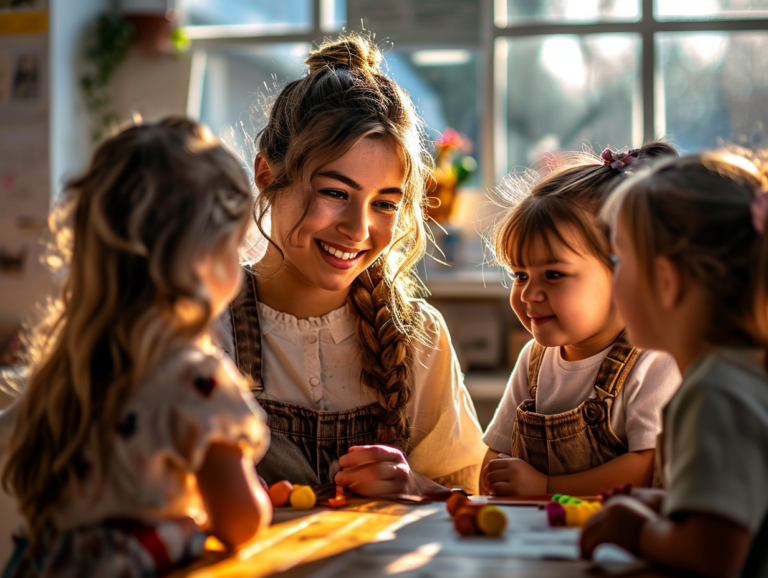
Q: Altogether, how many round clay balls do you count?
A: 5